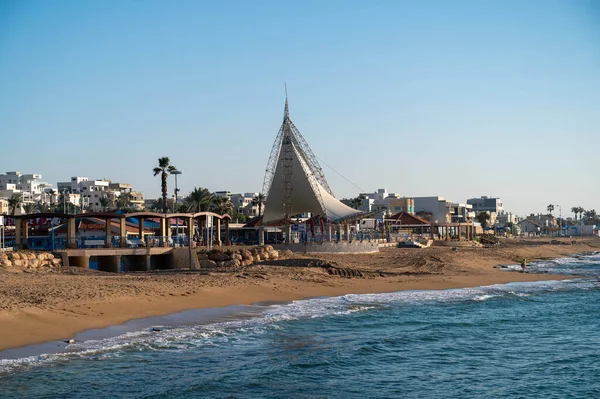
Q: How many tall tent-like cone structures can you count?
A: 1